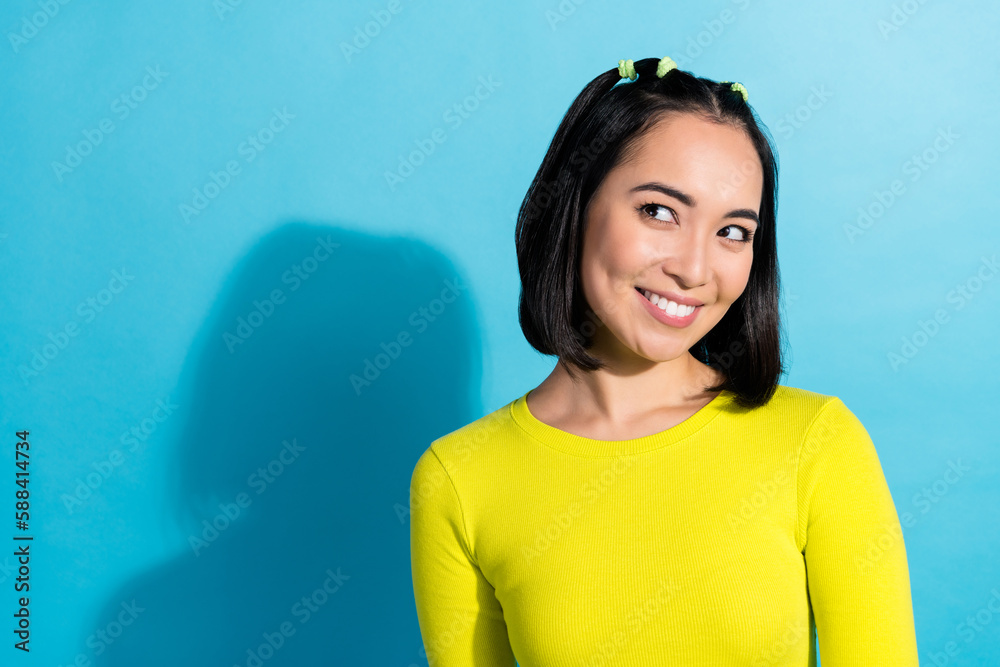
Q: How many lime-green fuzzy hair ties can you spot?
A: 3